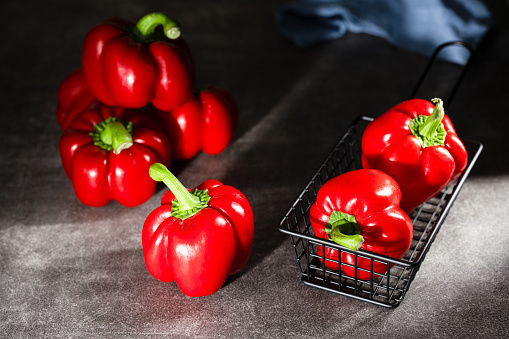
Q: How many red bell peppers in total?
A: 7